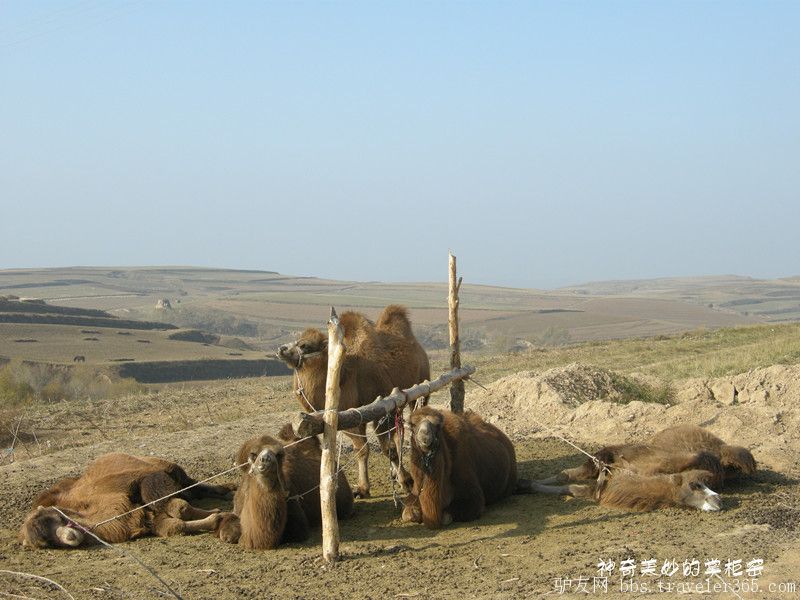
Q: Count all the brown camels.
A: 5